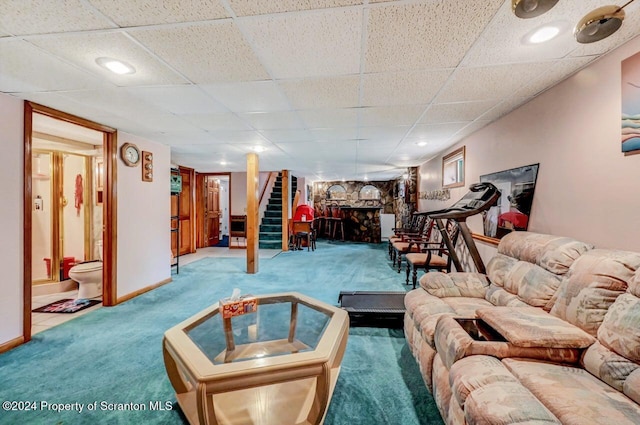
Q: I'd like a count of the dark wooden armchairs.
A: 4